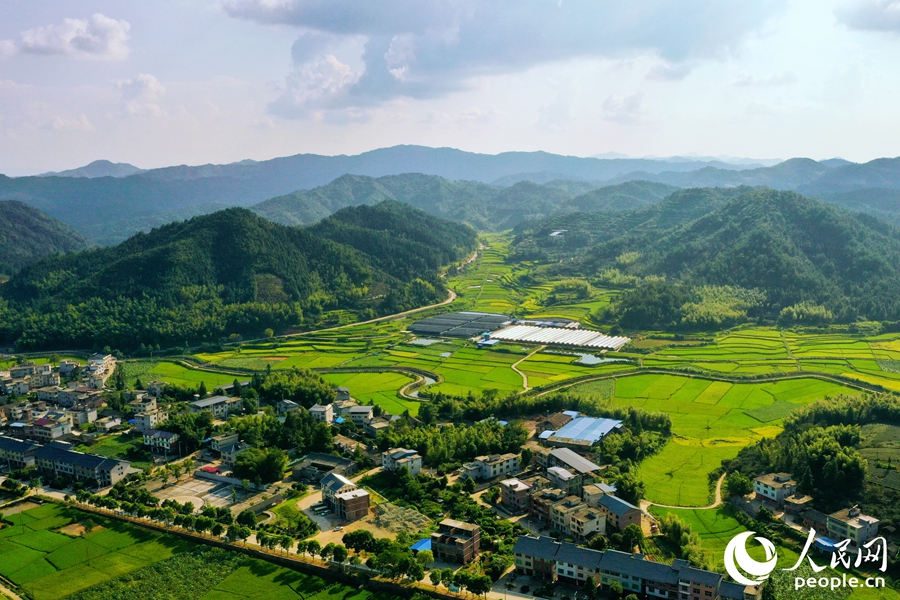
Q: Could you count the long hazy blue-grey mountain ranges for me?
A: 1